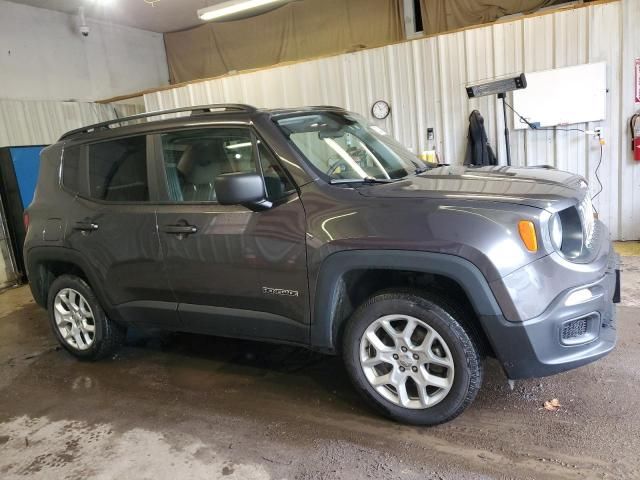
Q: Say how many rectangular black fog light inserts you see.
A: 1